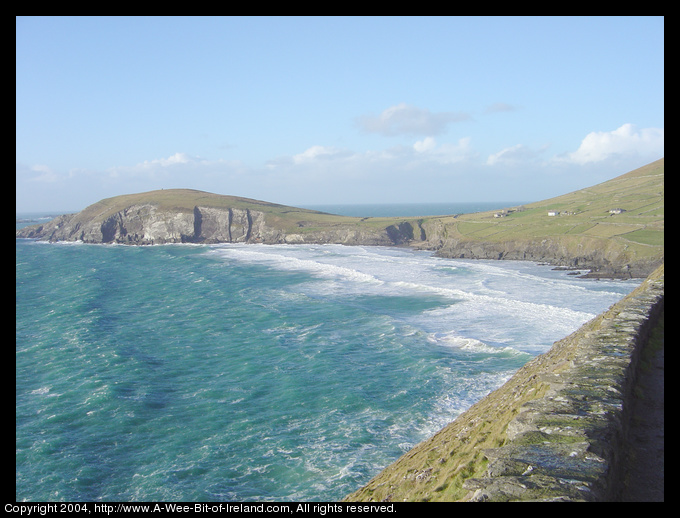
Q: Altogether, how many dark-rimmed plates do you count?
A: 0